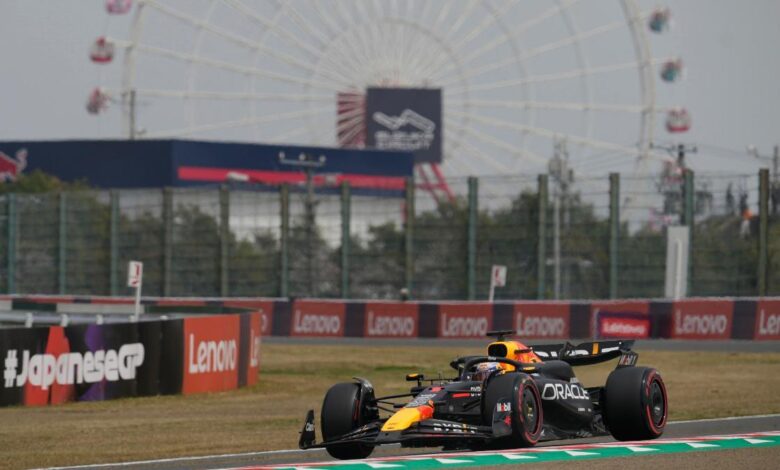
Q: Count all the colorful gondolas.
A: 6